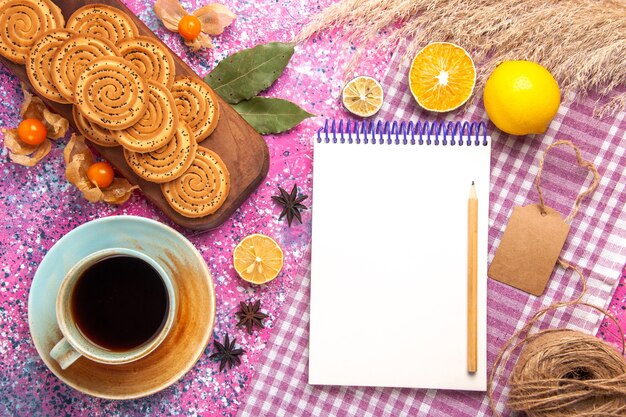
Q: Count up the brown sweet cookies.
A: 11